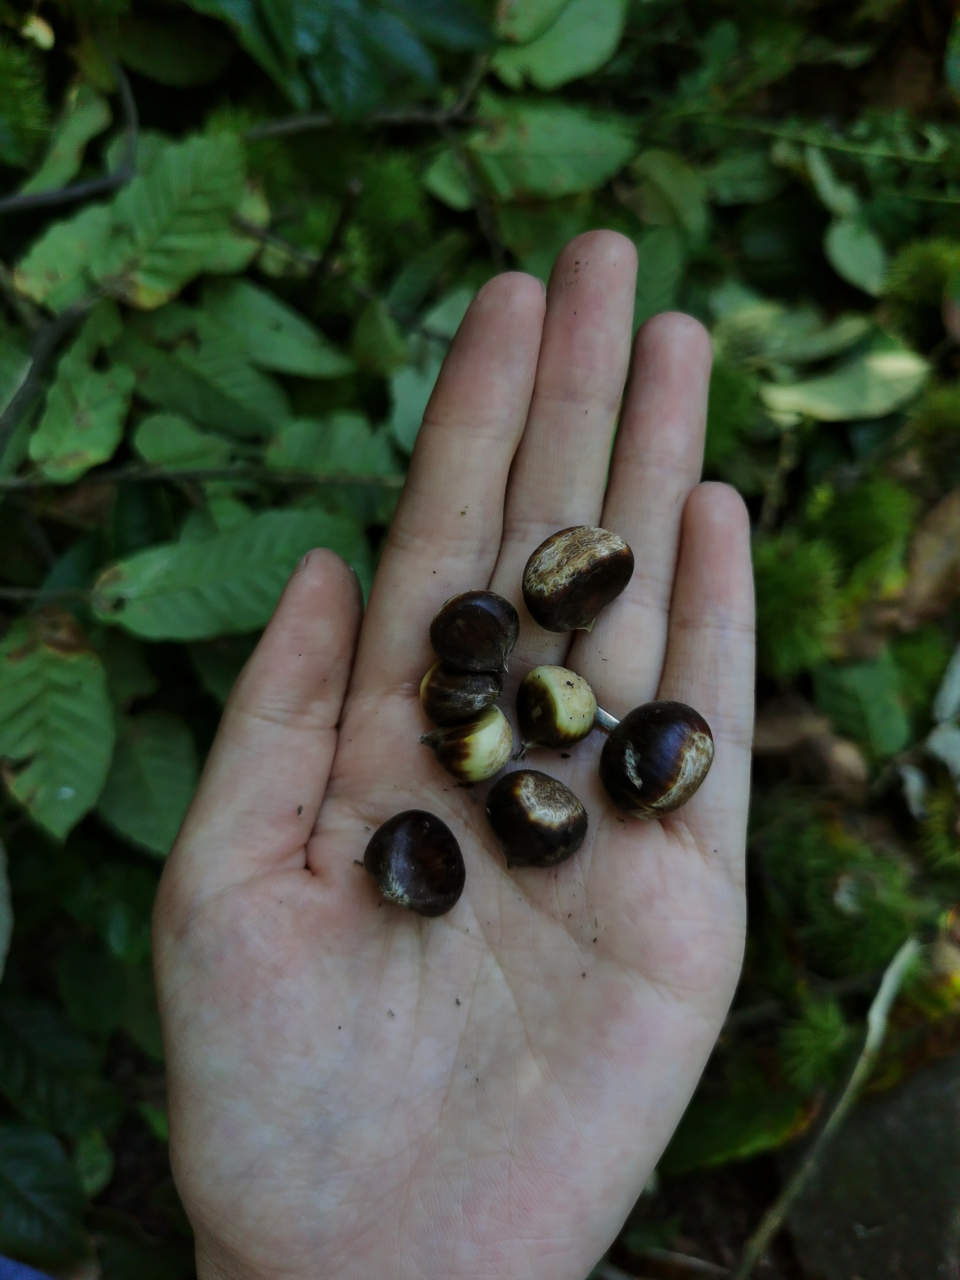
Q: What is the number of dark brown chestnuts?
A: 6